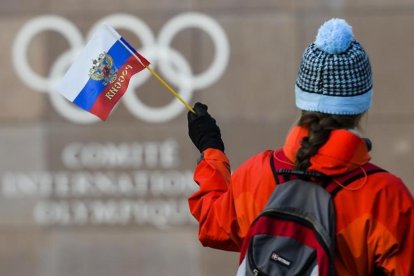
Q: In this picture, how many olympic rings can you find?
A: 5